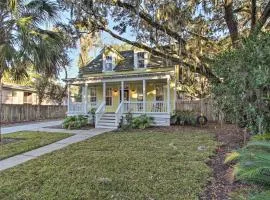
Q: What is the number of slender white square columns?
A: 6